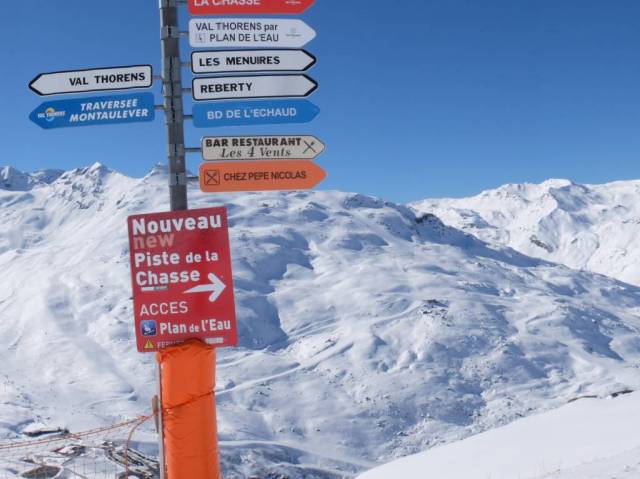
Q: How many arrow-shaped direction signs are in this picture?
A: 9